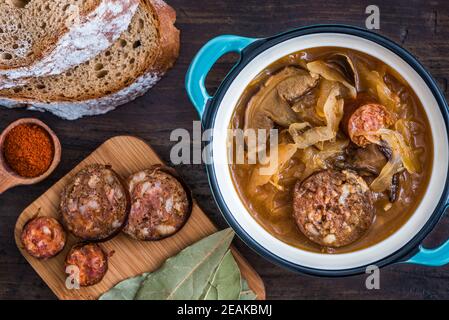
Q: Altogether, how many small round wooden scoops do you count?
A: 1